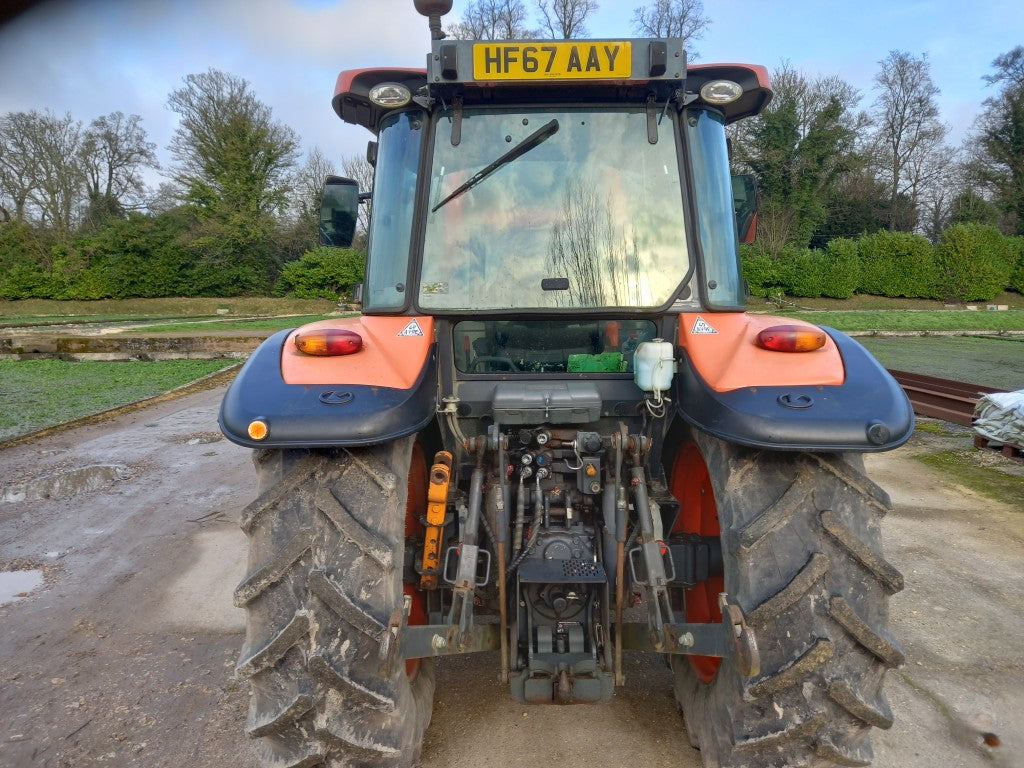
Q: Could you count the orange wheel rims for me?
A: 2